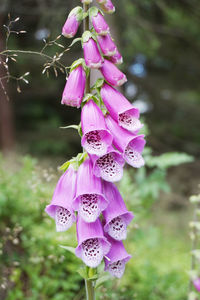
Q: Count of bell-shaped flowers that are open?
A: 9